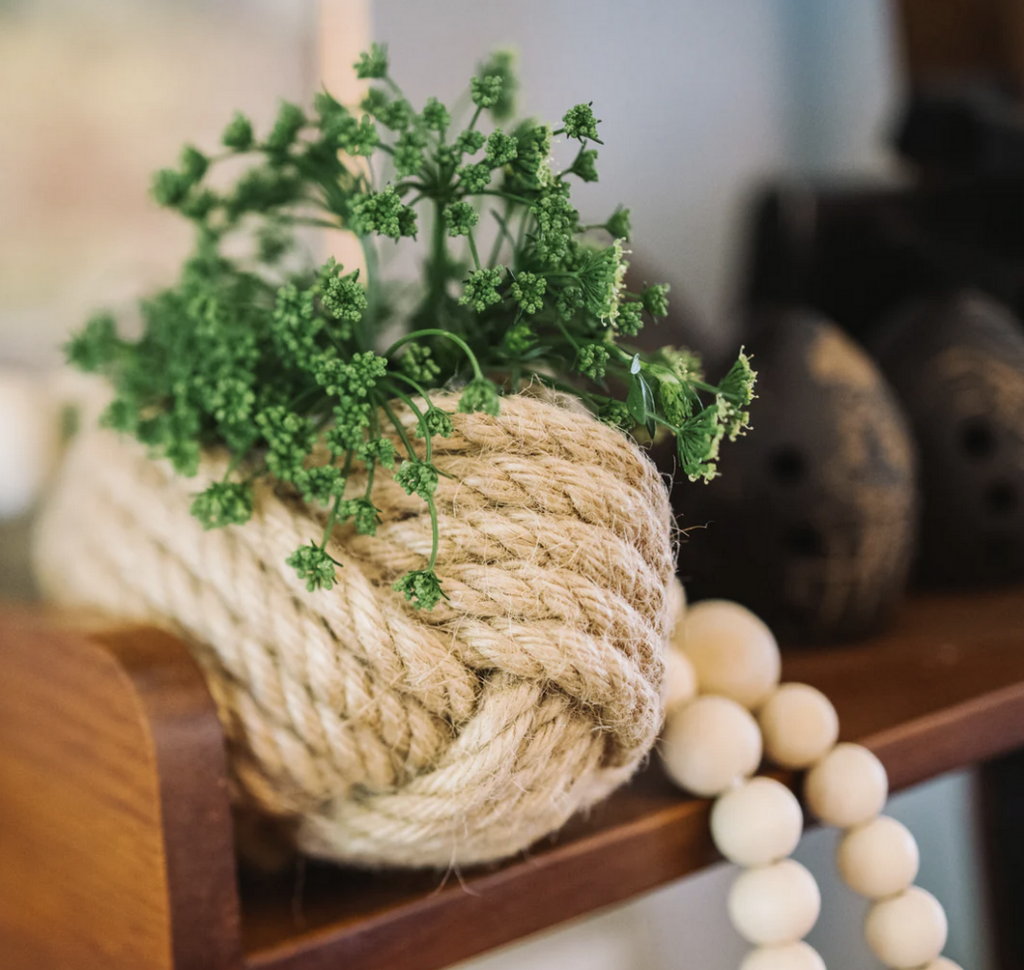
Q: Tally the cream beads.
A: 12